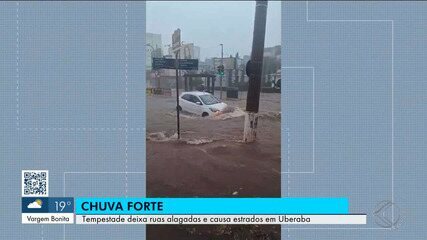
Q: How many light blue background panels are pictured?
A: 2